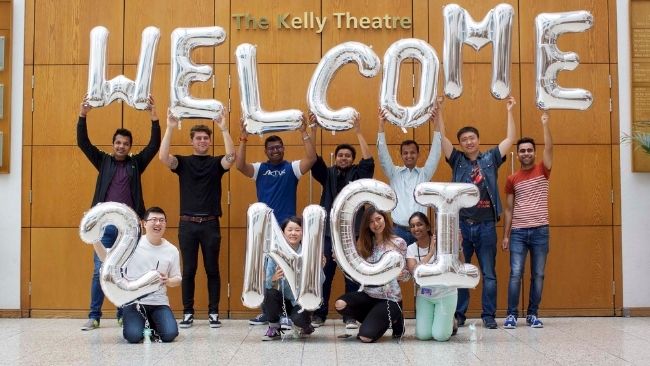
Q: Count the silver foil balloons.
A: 11